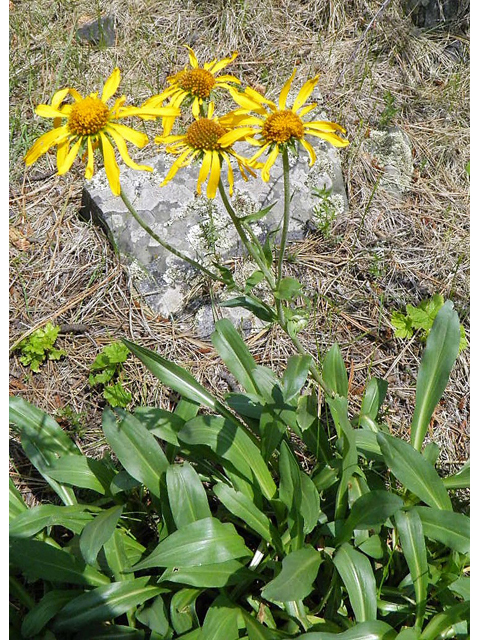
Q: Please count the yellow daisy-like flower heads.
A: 4